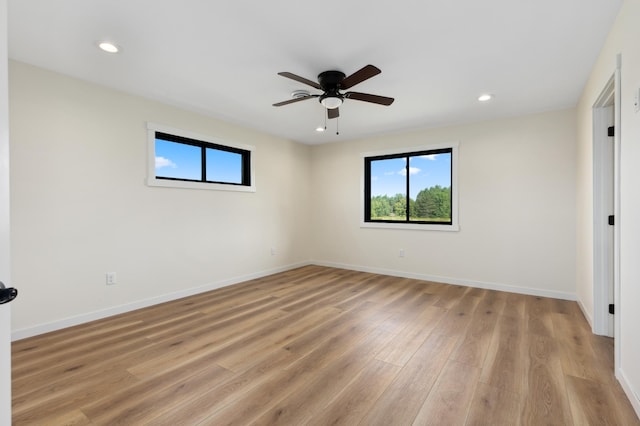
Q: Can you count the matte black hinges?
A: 3